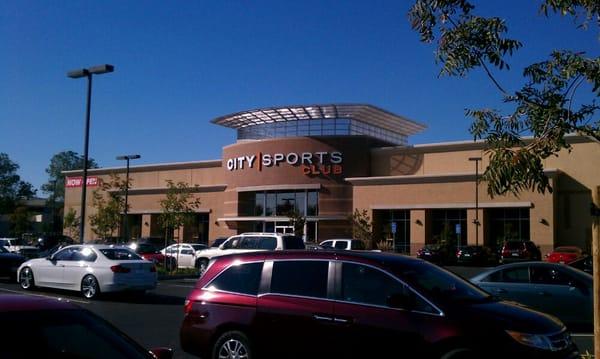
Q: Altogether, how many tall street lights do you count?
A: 3